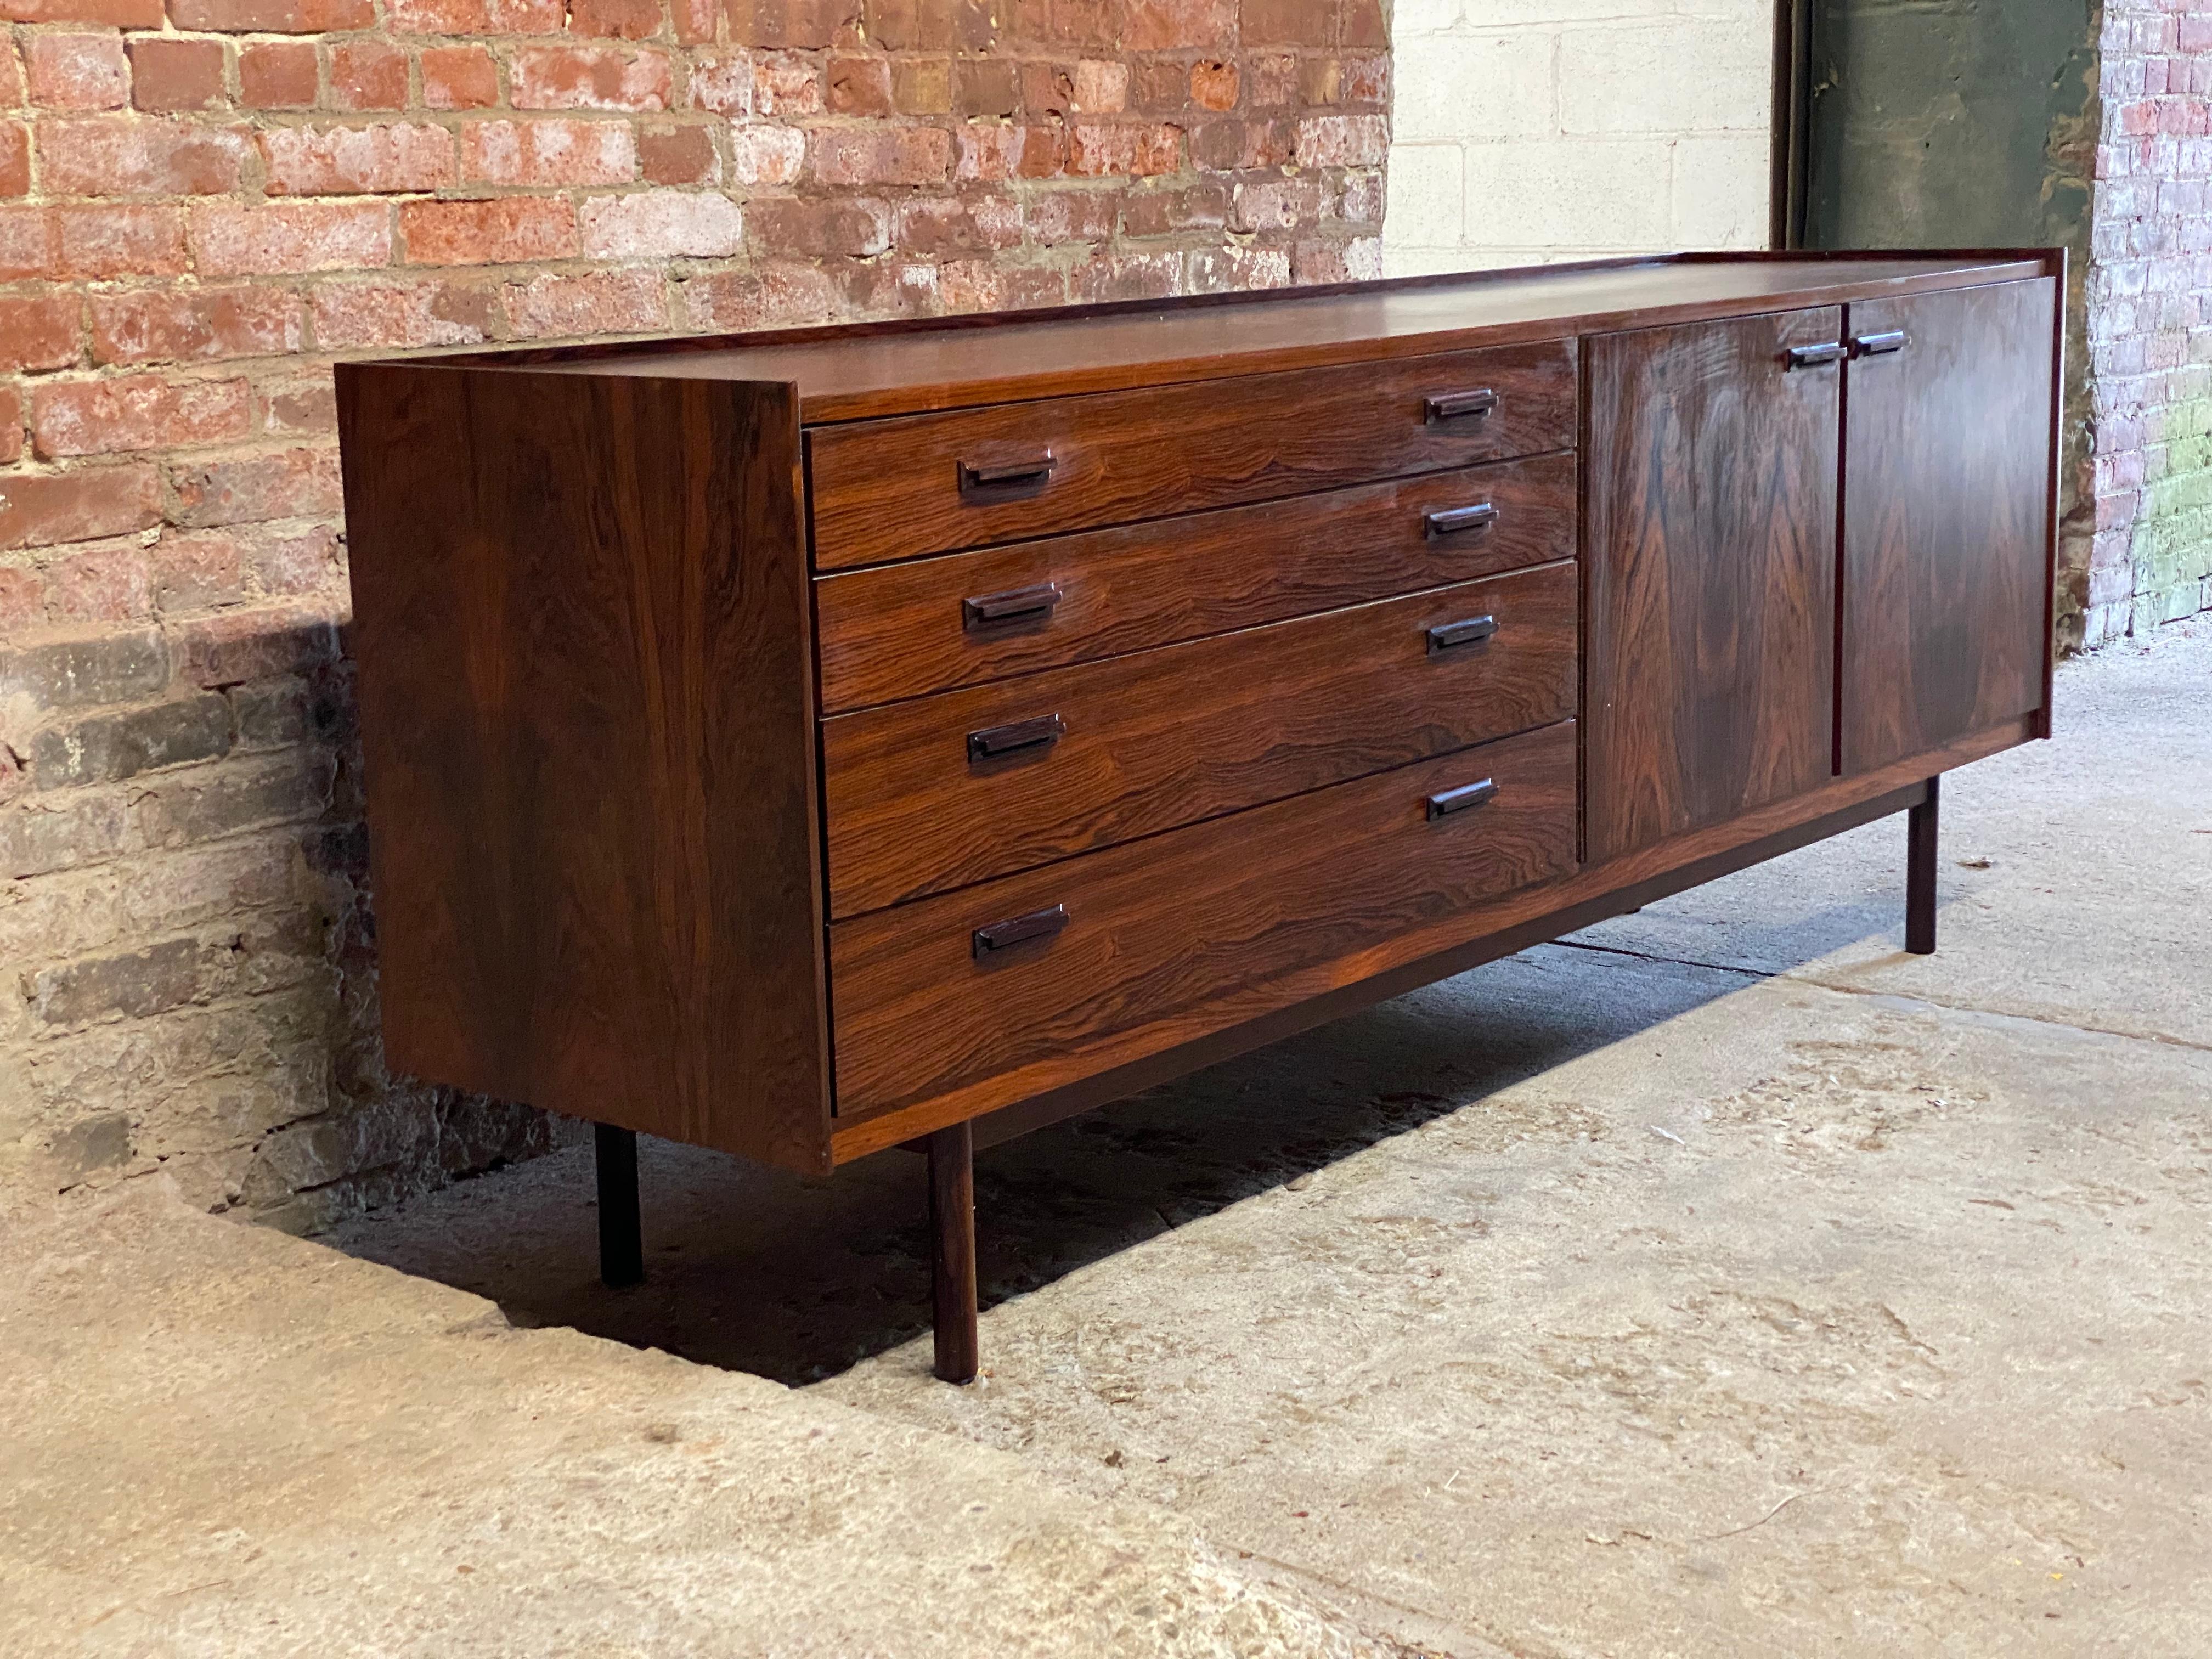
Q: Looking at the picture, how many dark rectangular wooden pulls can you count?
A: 10